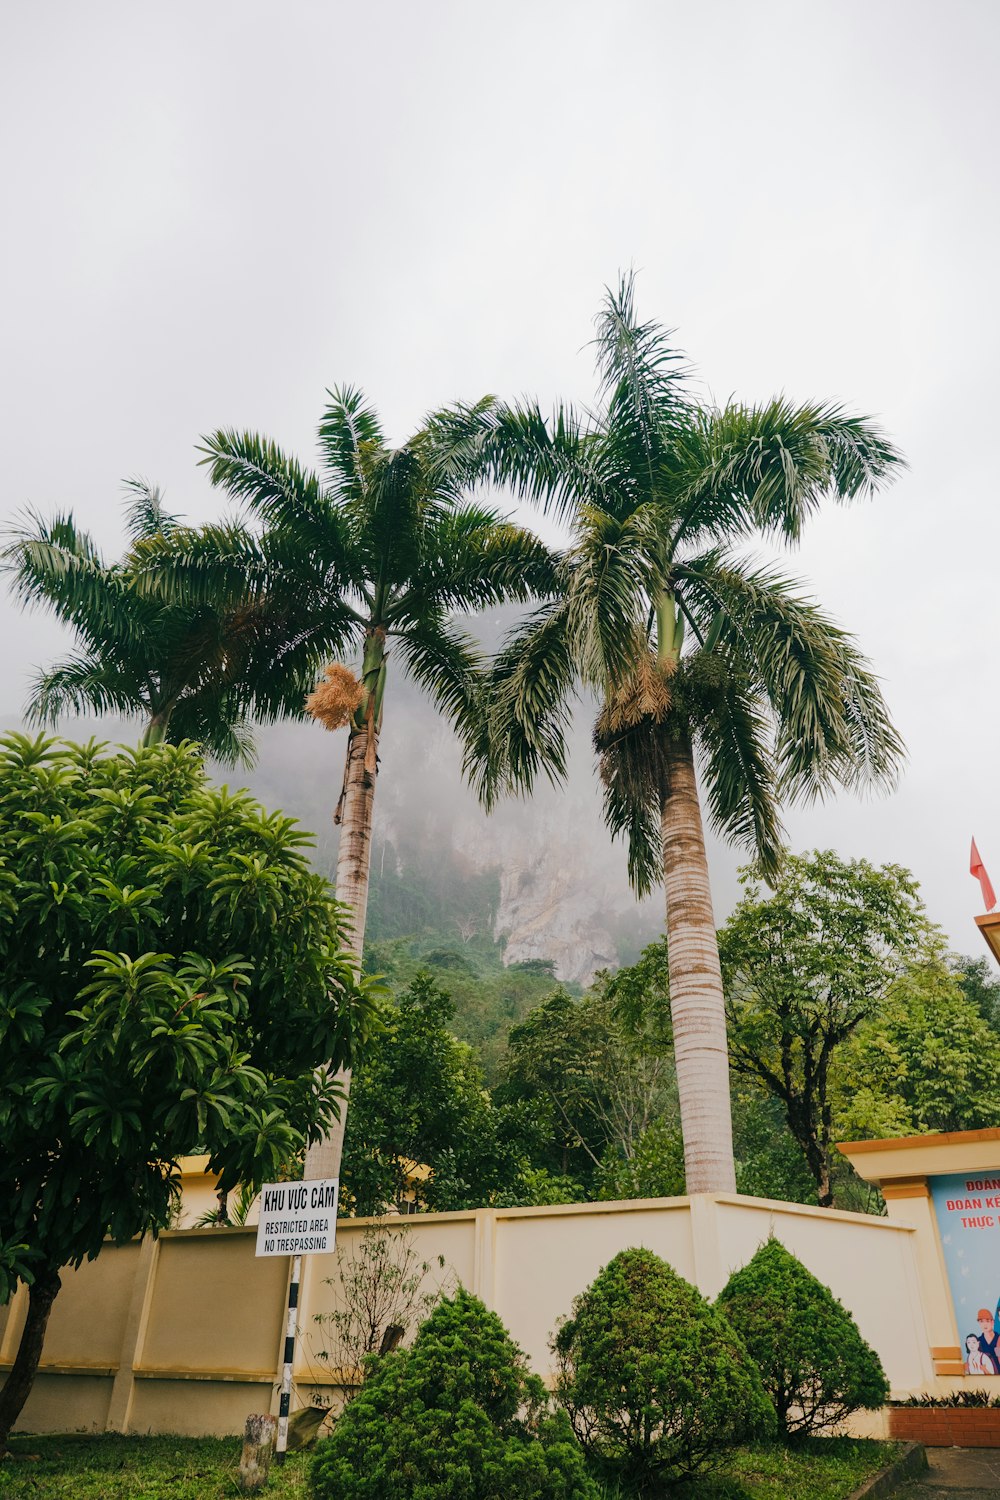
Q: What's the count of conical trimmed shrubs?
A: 3